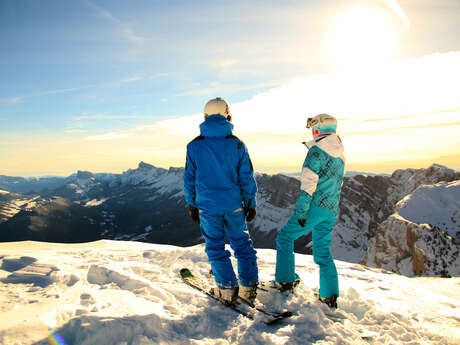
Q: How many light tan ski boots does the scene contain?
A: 2